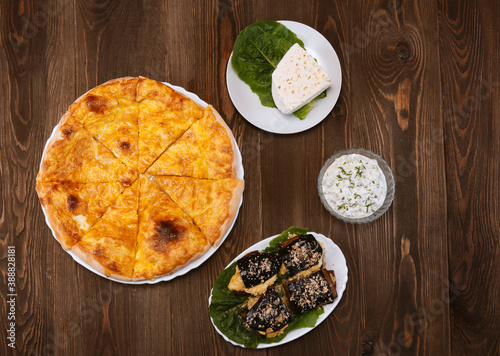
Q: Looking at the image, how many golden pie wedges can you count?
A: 8